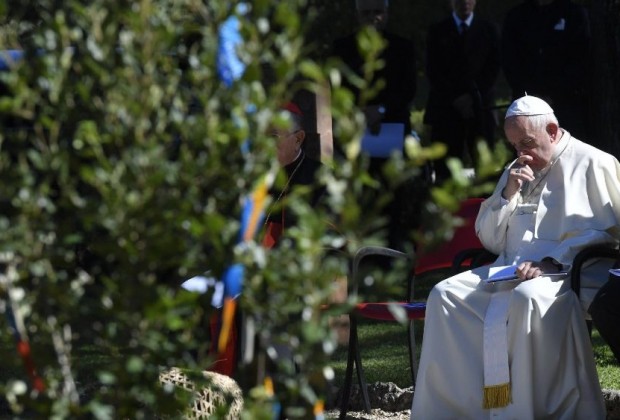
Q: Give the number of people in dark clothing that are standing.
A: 3